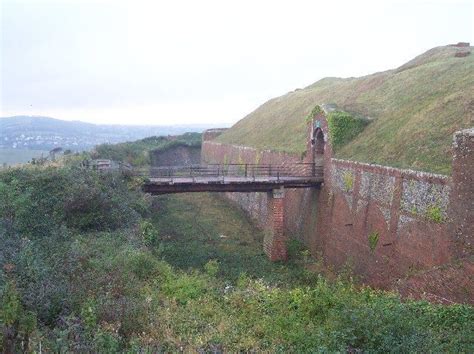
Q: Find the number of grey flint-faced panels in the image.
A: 3